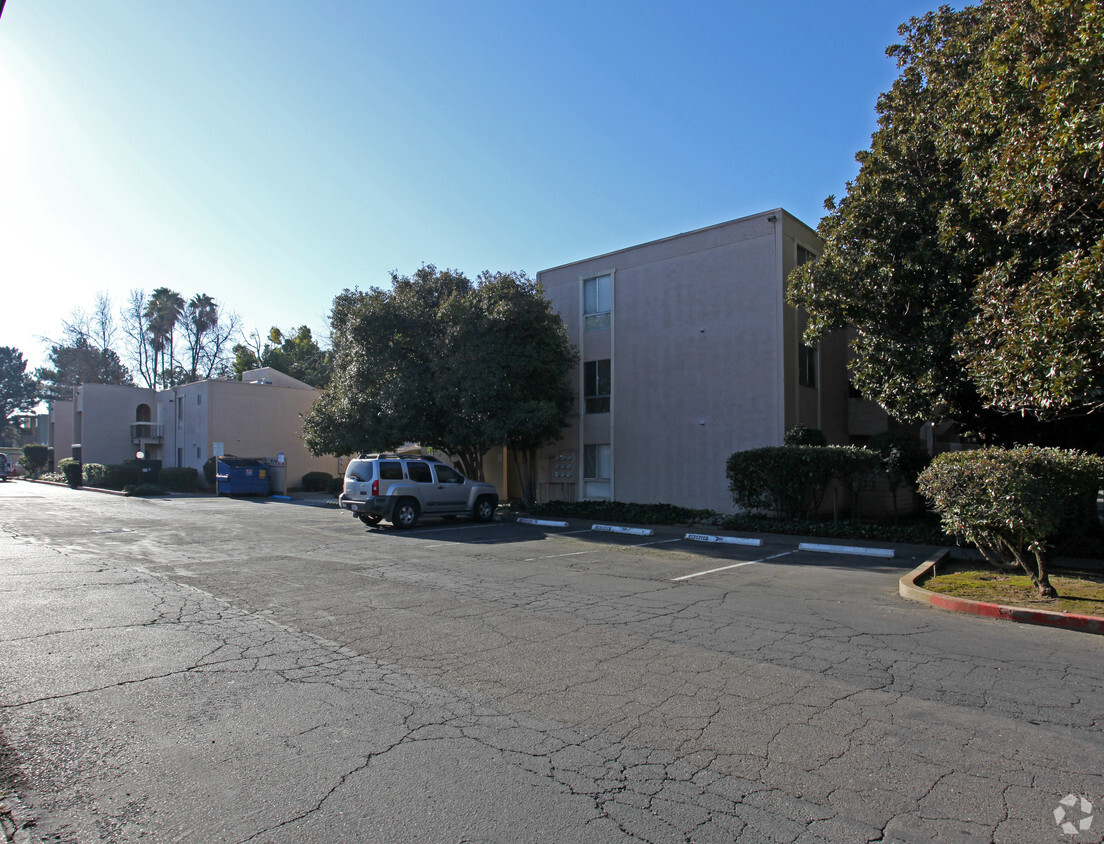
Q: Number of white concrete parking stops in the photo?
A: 4